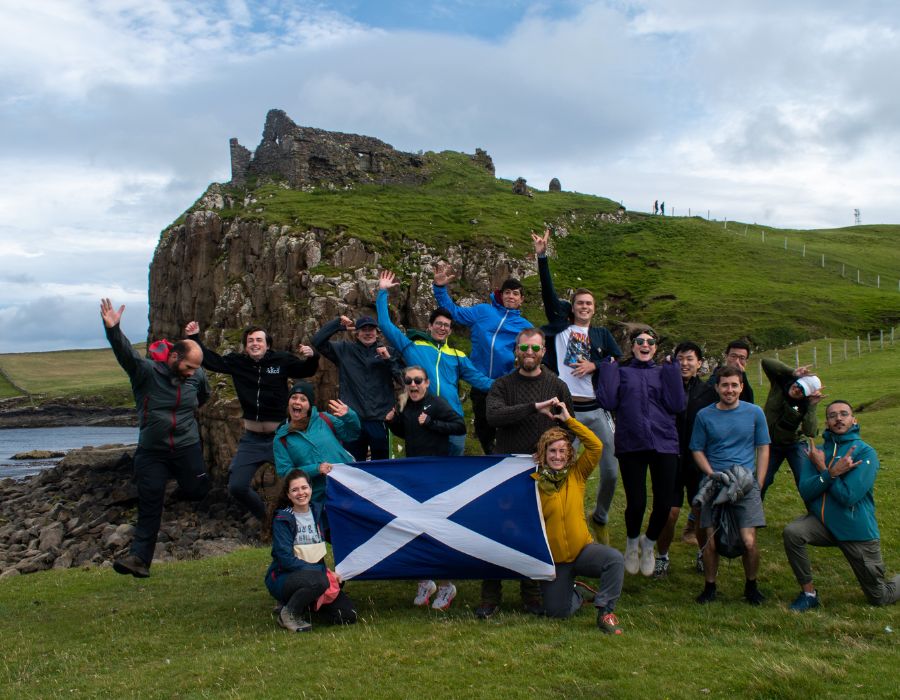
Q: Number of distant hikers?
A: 2